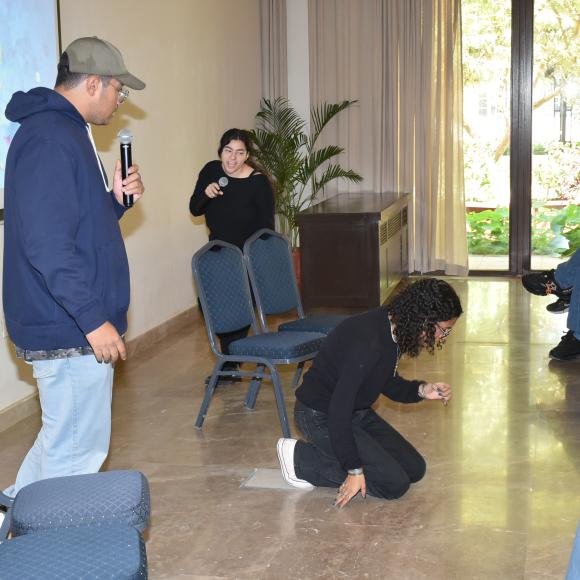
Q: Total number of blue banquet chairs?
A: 4